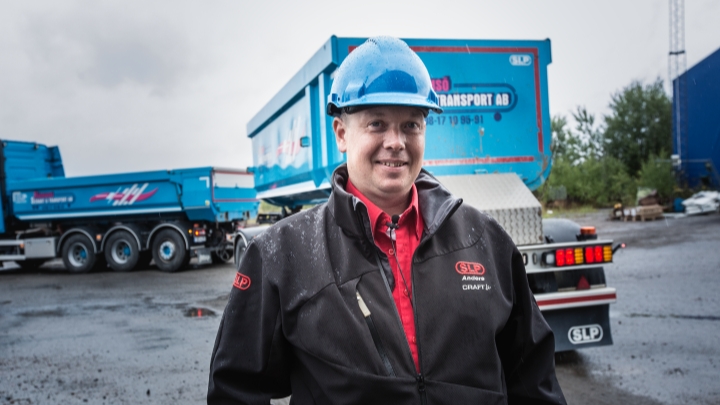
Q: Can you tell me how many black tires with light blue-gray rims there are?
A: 3